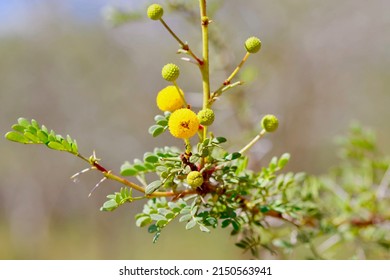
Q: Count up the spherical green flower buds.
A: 6